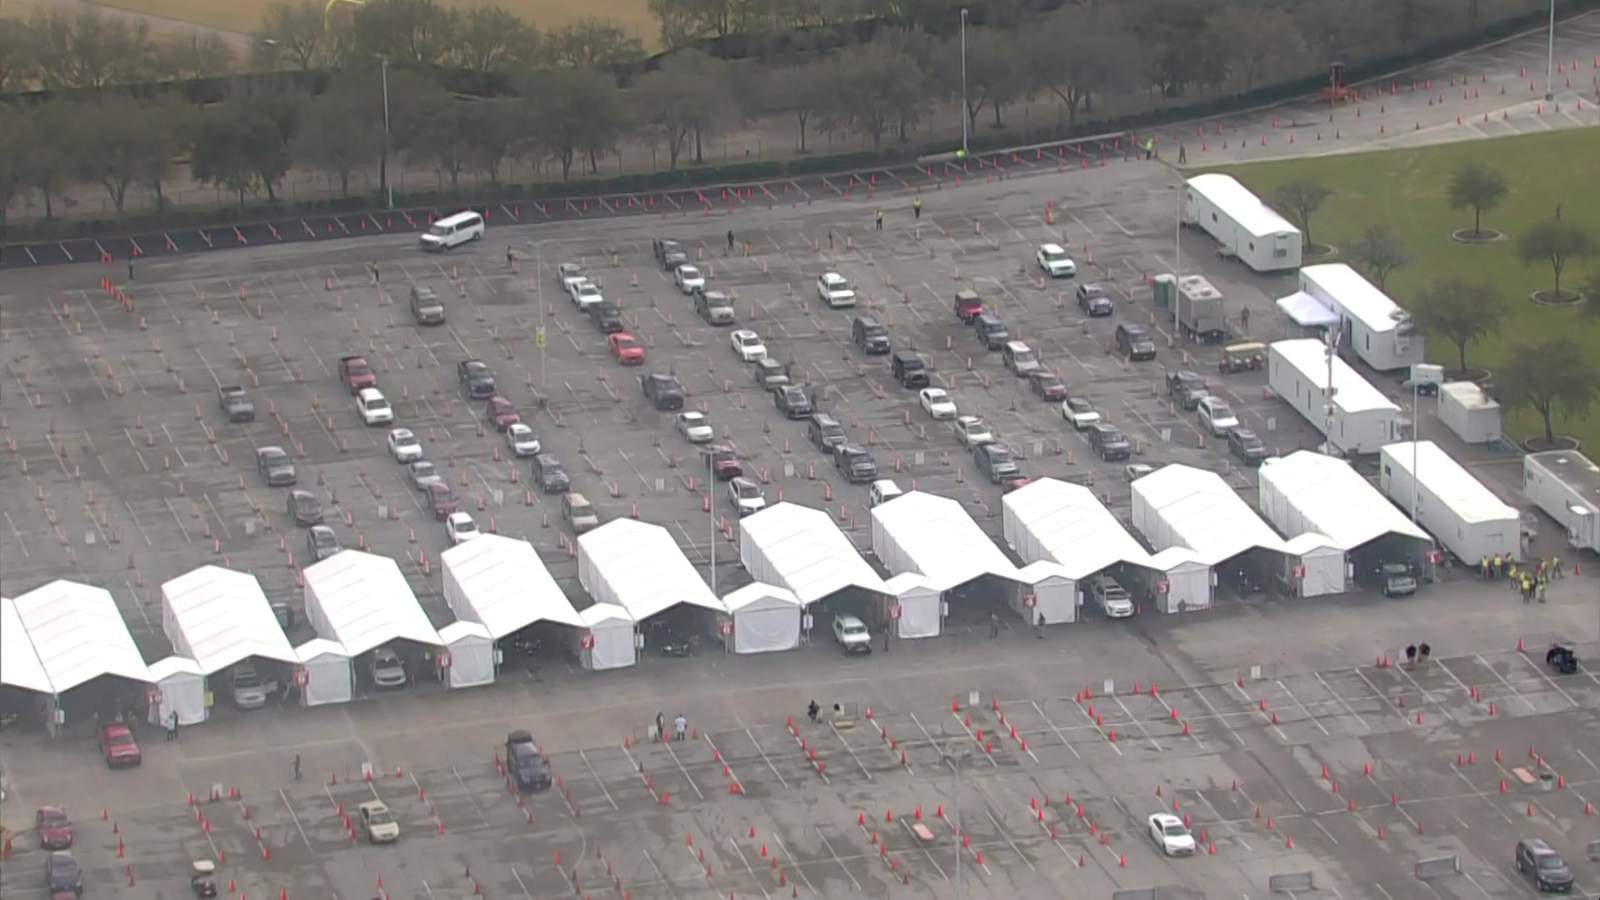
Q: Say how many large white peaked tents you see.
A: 11